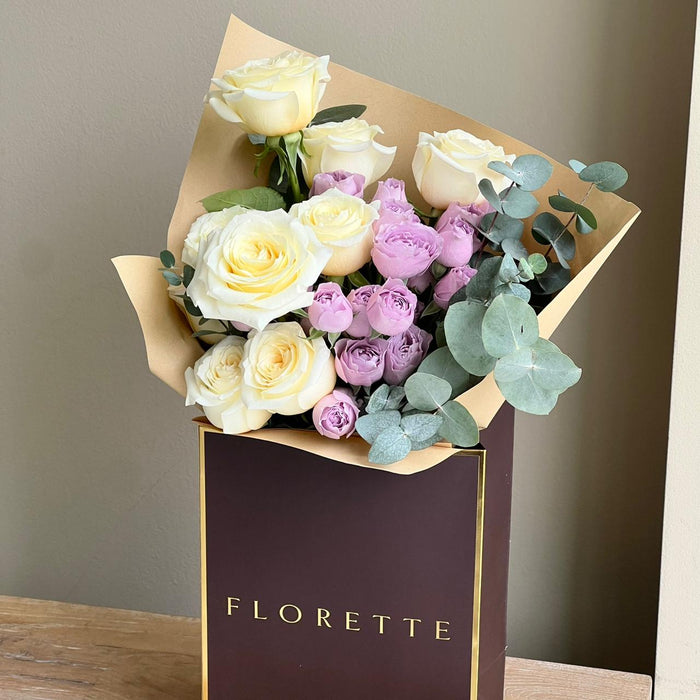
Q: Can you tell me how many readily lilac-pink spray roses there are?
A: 13